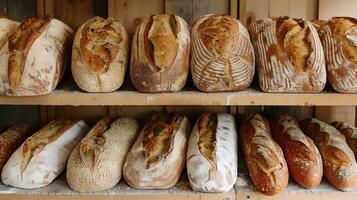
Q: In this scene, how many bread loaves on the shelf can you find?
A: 15